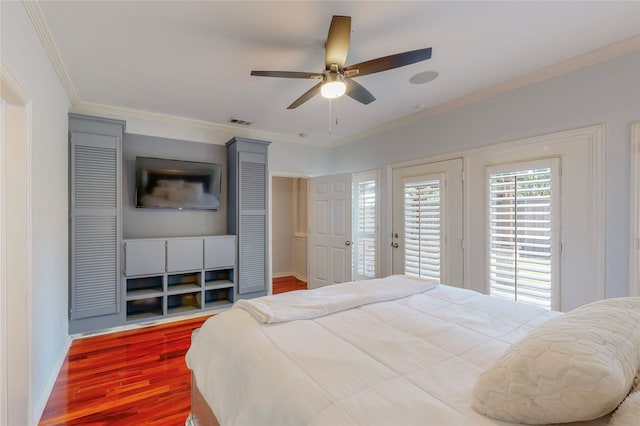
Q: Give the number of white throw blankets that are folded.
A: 1